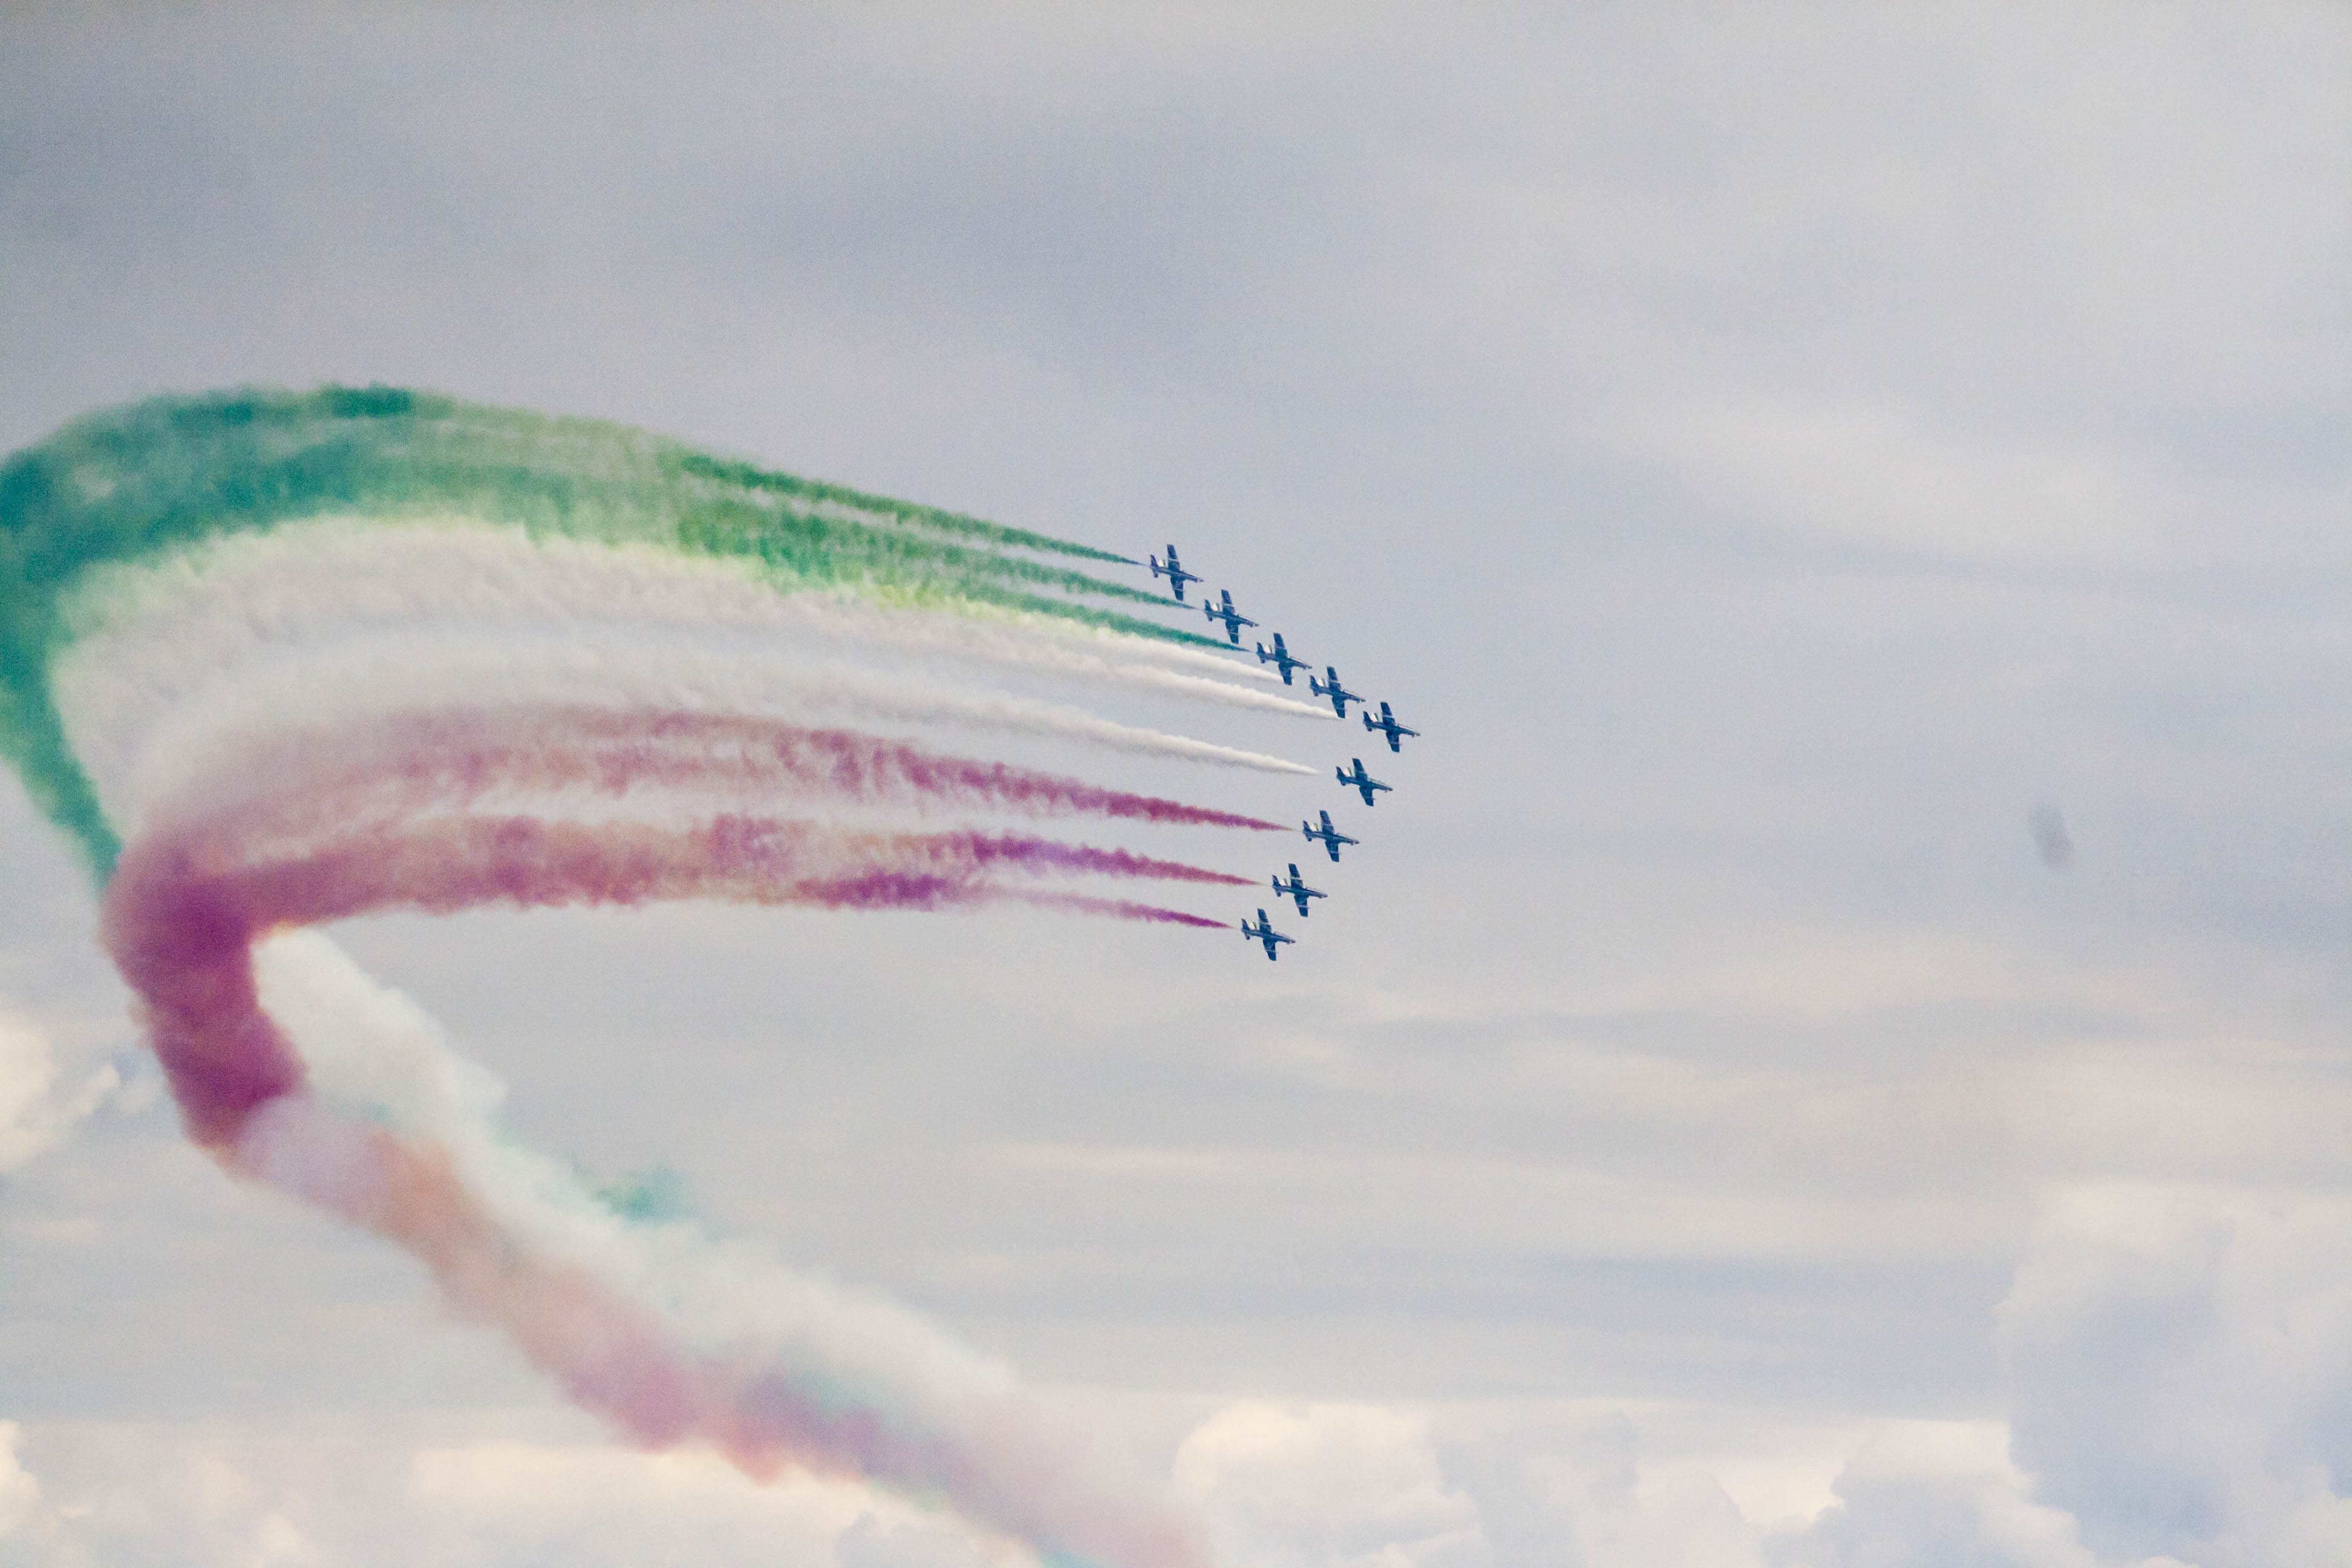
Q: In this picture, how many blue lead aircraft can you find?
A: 1